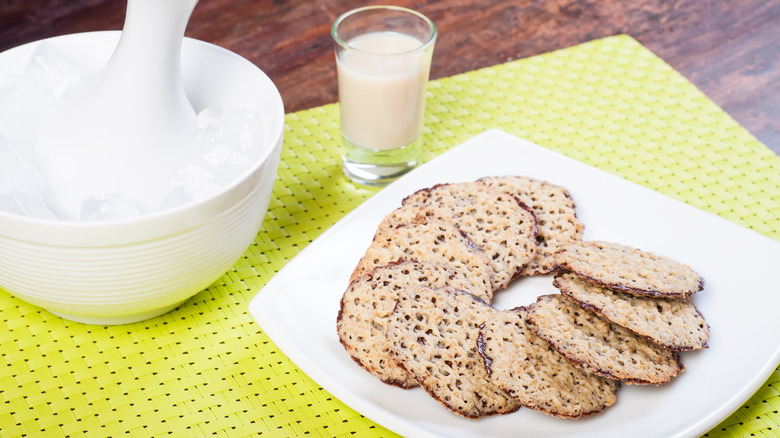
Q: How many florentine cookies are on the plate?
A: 9